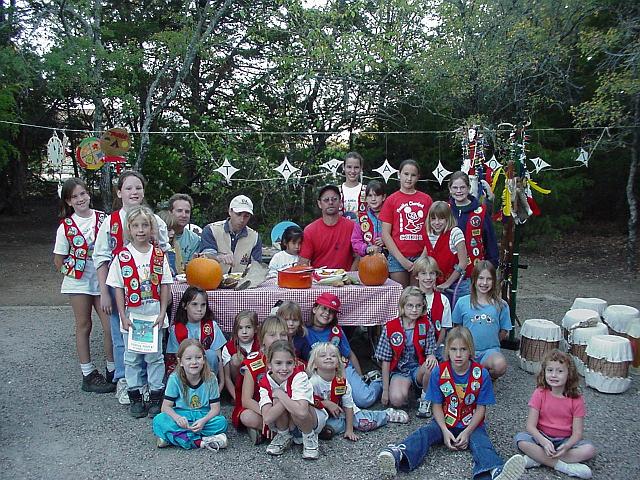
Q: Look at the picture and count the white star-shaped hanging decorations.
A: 8